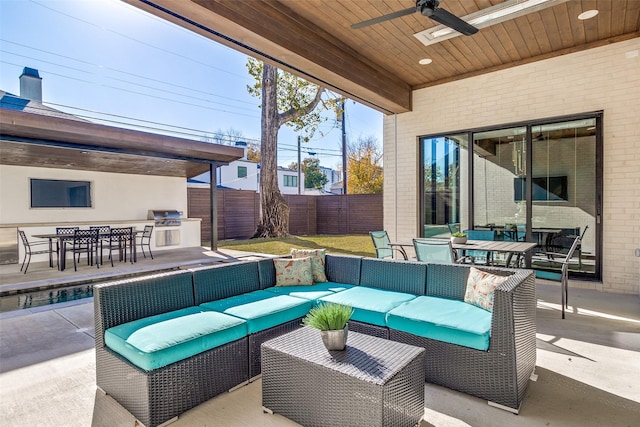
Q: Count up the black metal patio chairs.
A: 6